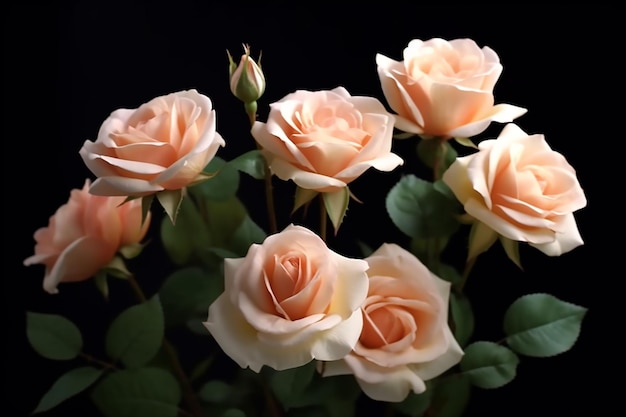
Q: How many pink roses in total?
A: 7